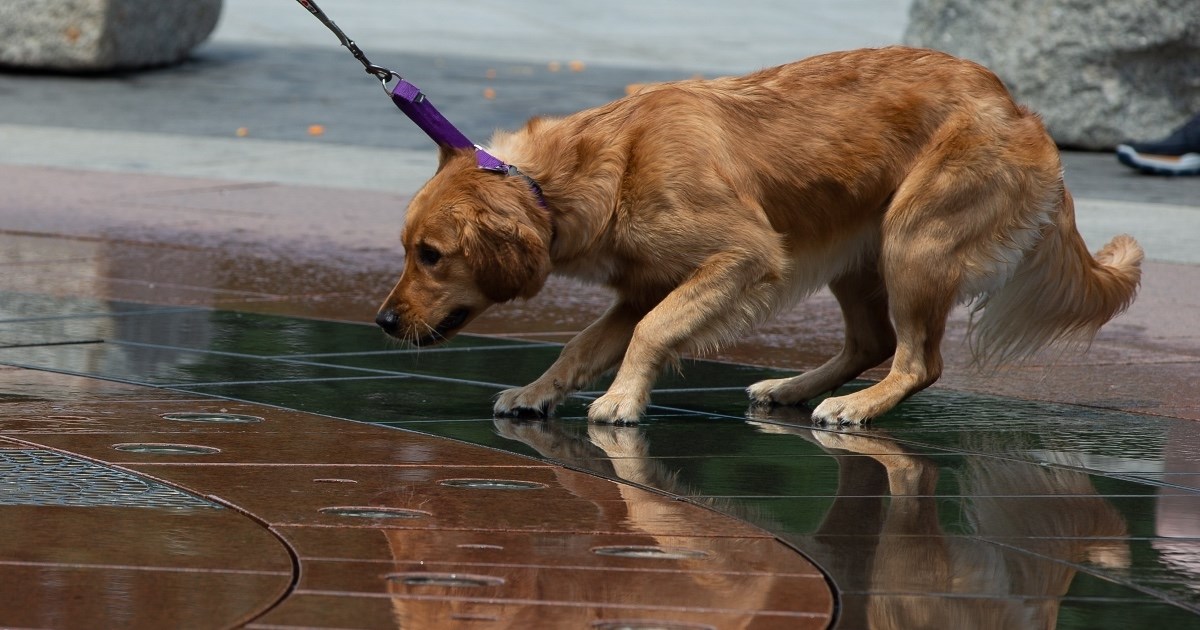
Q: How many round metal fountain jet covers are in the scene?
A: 7